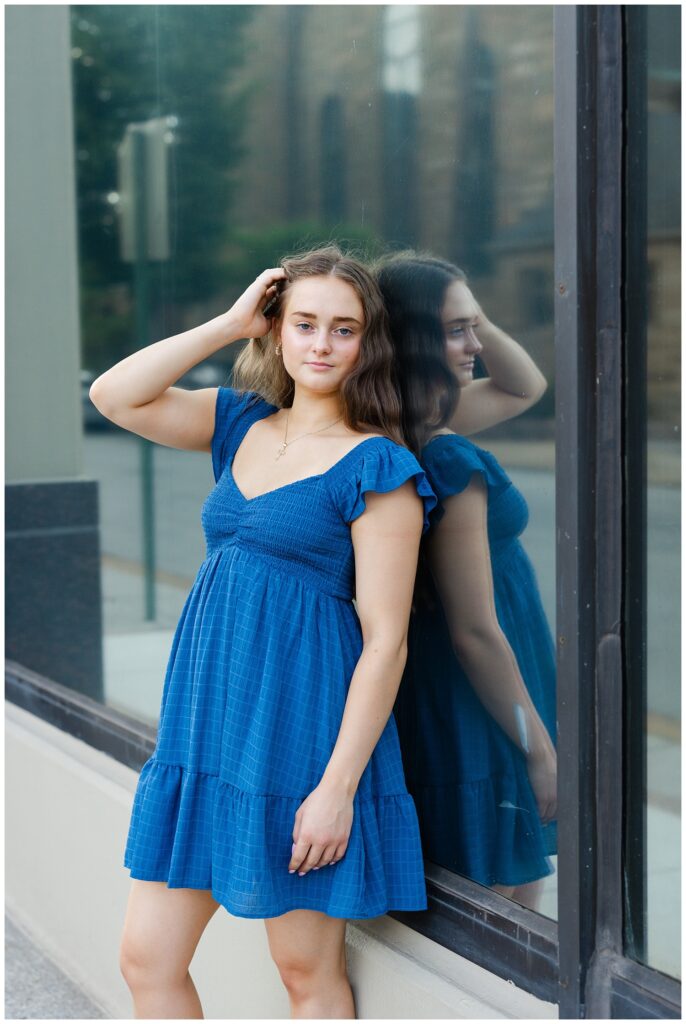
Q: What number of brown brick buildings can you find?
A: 1